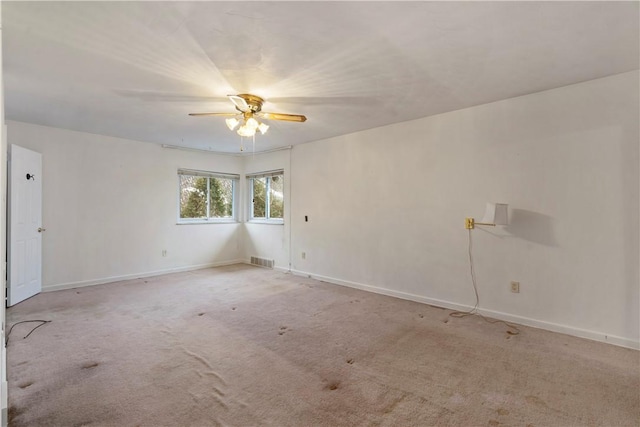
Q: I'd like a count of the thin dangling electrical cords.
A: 1